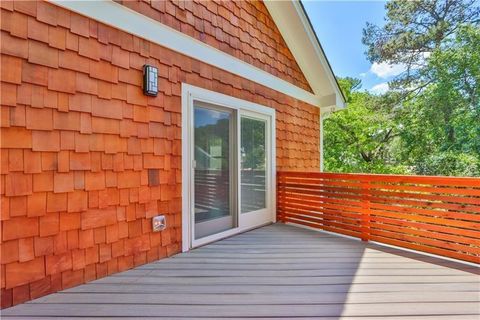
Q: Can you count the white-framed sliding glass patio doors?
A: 1